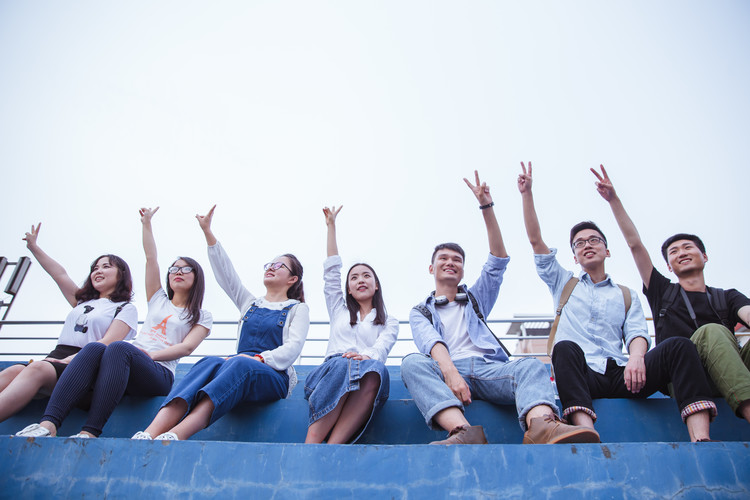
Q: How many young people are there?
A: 7